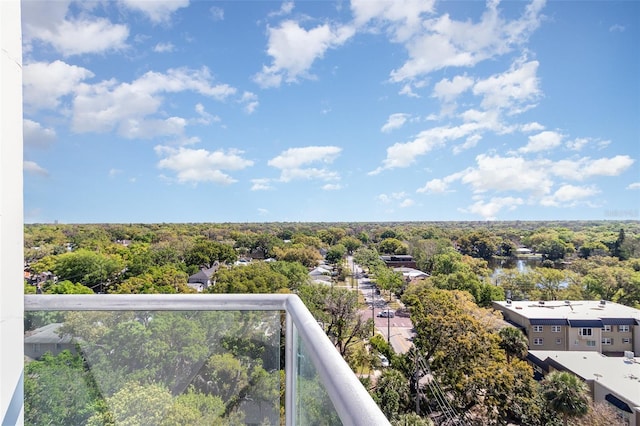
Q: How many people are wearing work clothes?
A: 0